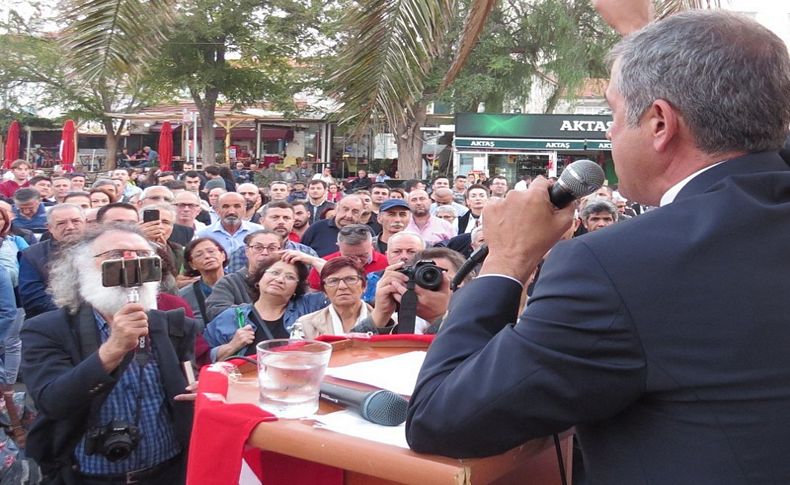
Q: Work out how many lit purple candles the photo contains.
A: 0